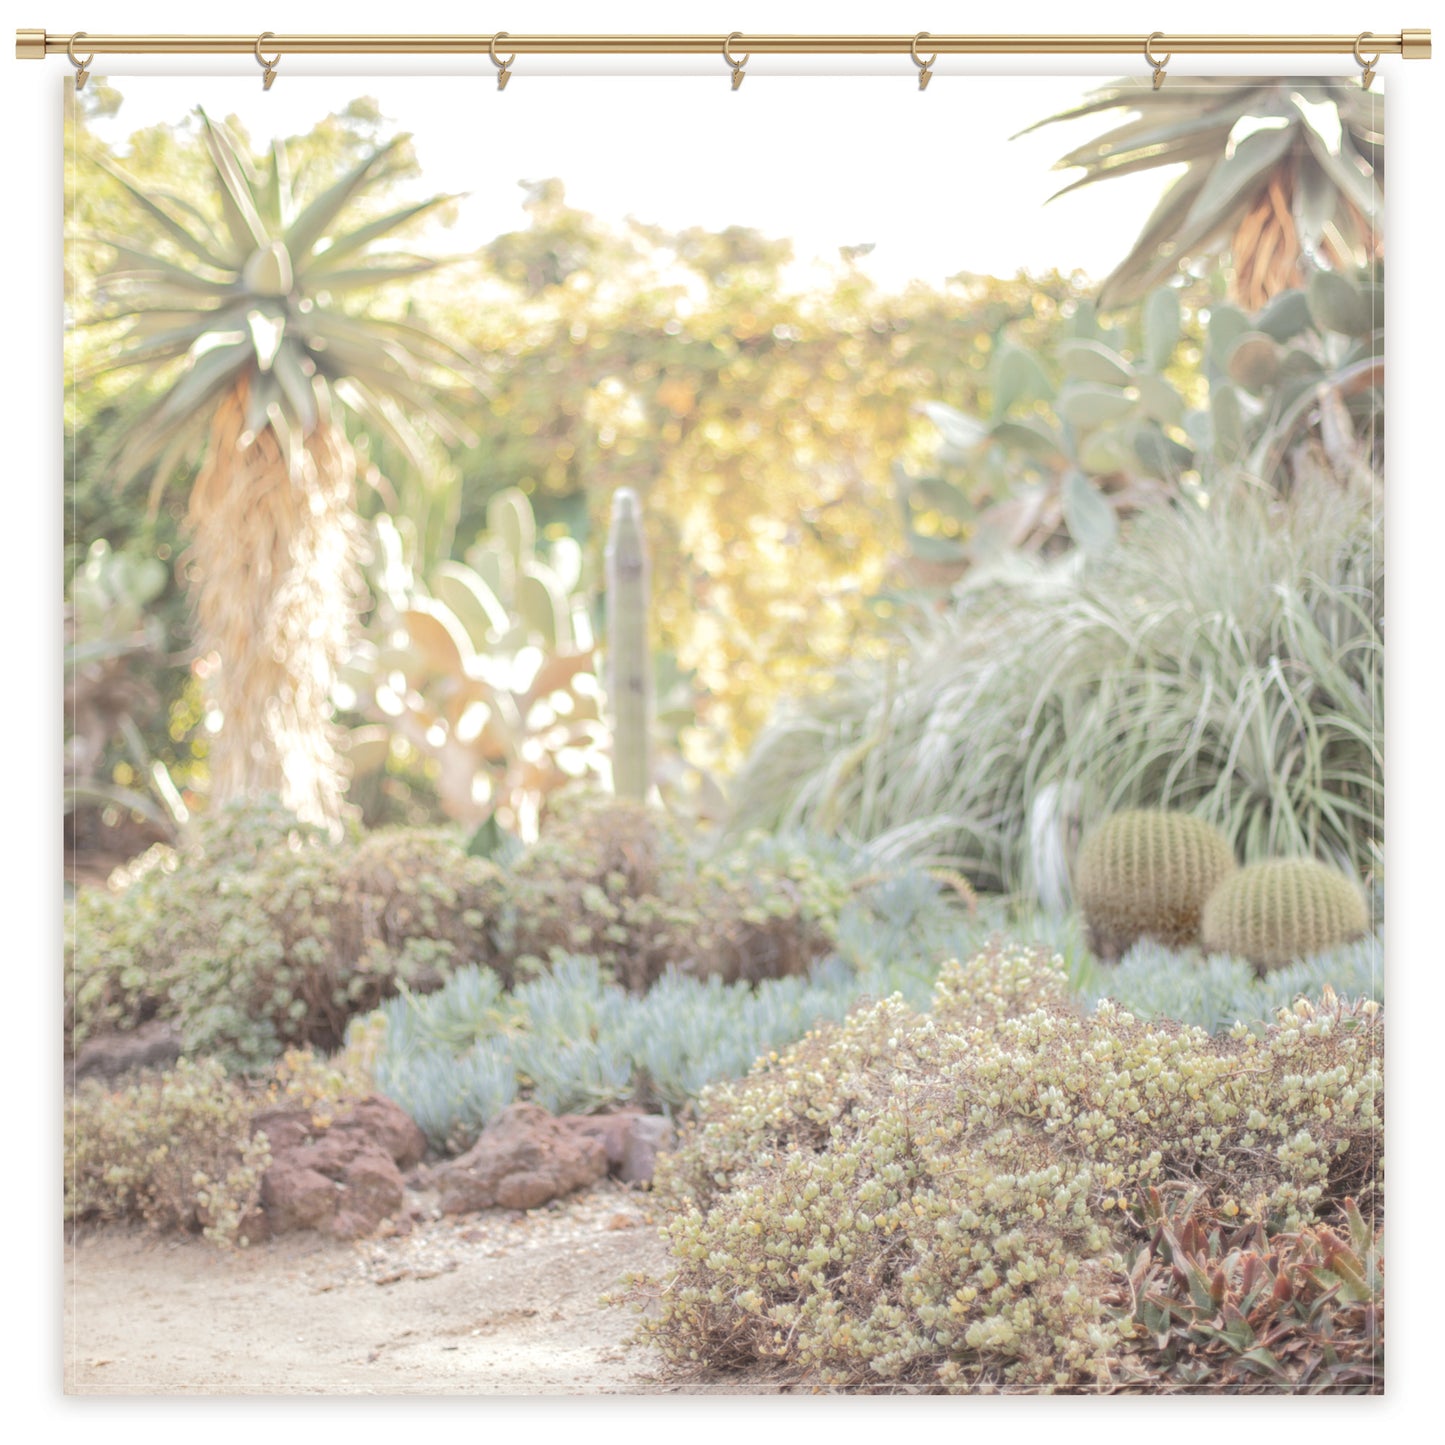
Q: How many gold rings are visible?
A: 7